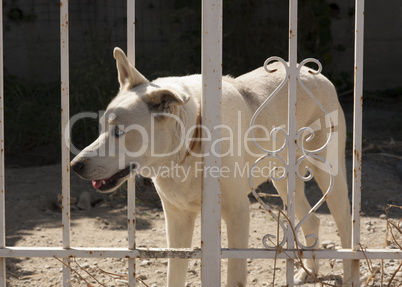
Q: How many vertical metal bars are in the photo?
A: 6